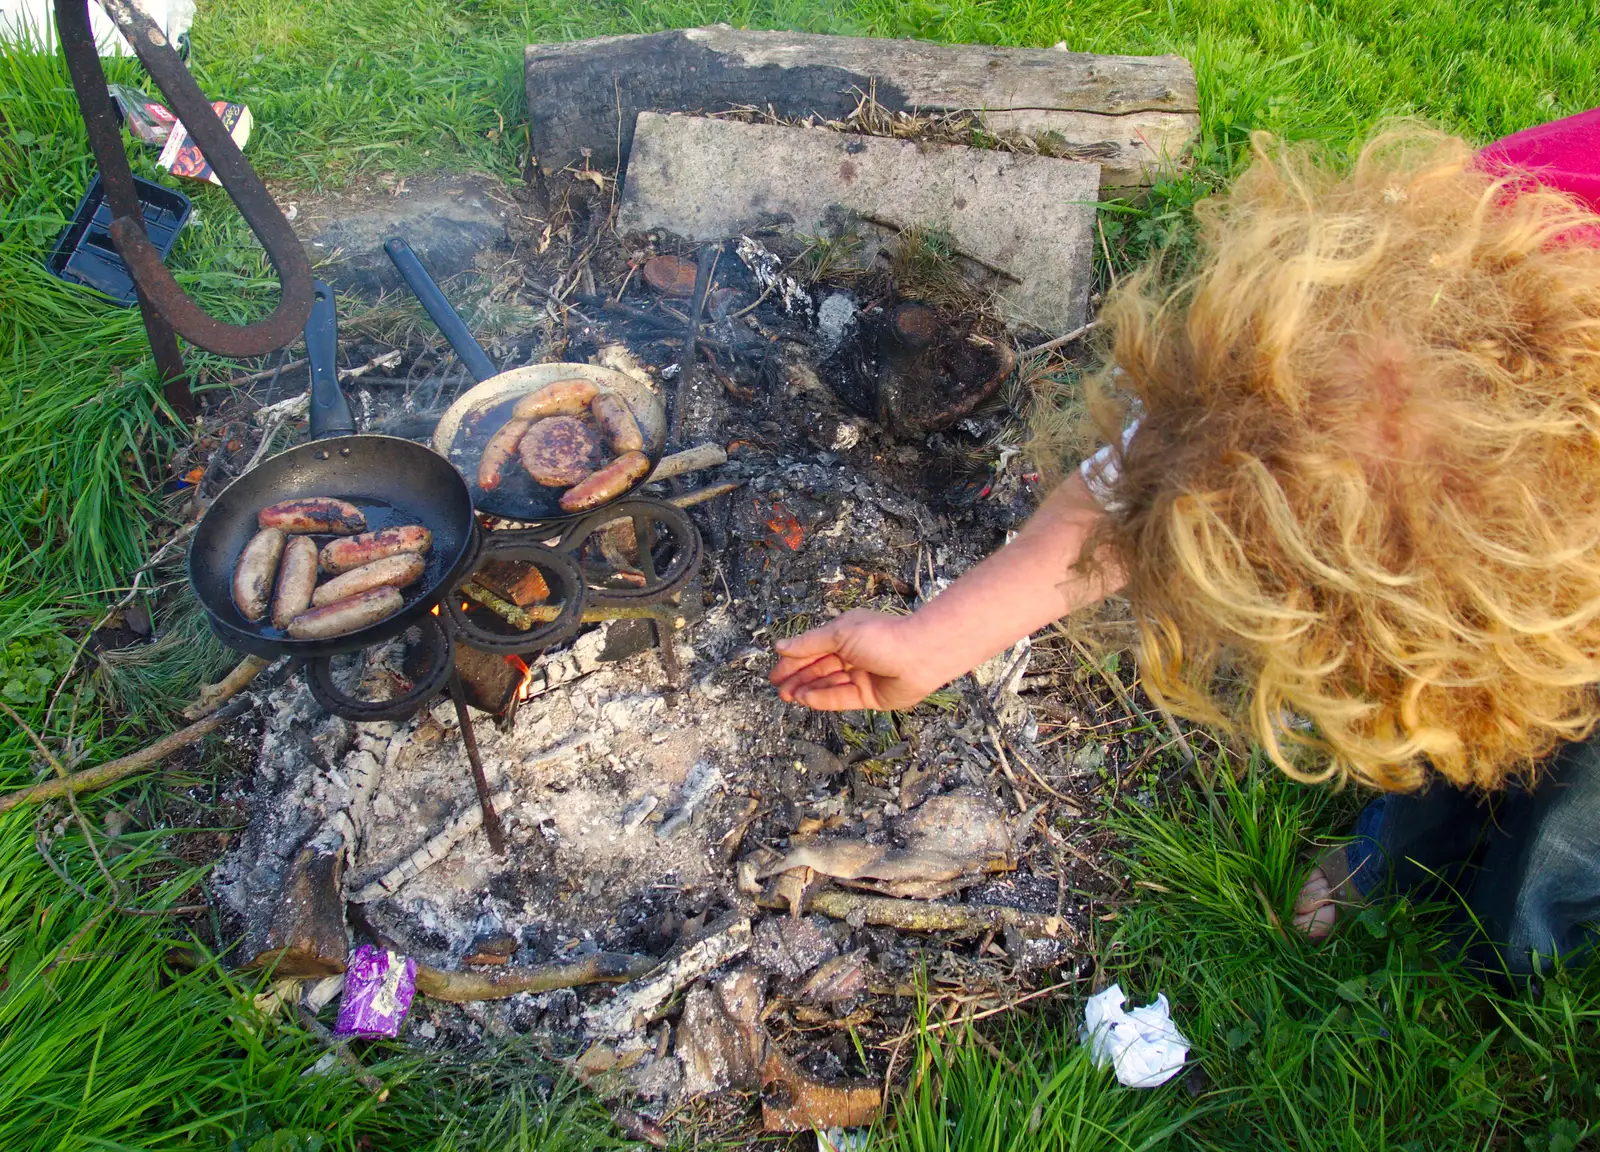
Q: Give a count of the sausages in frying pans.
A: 10